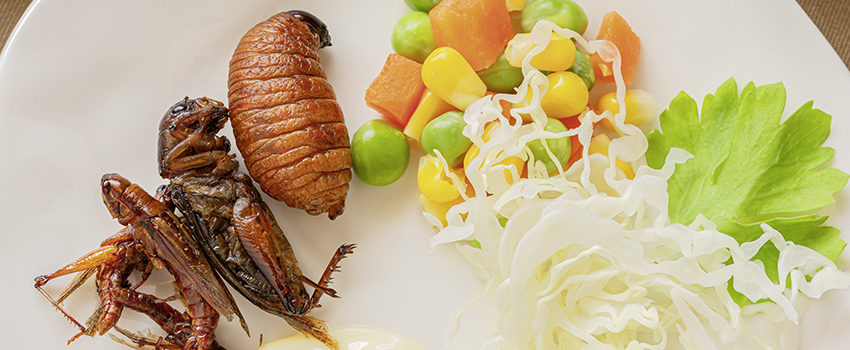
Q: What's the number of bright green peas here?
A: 8